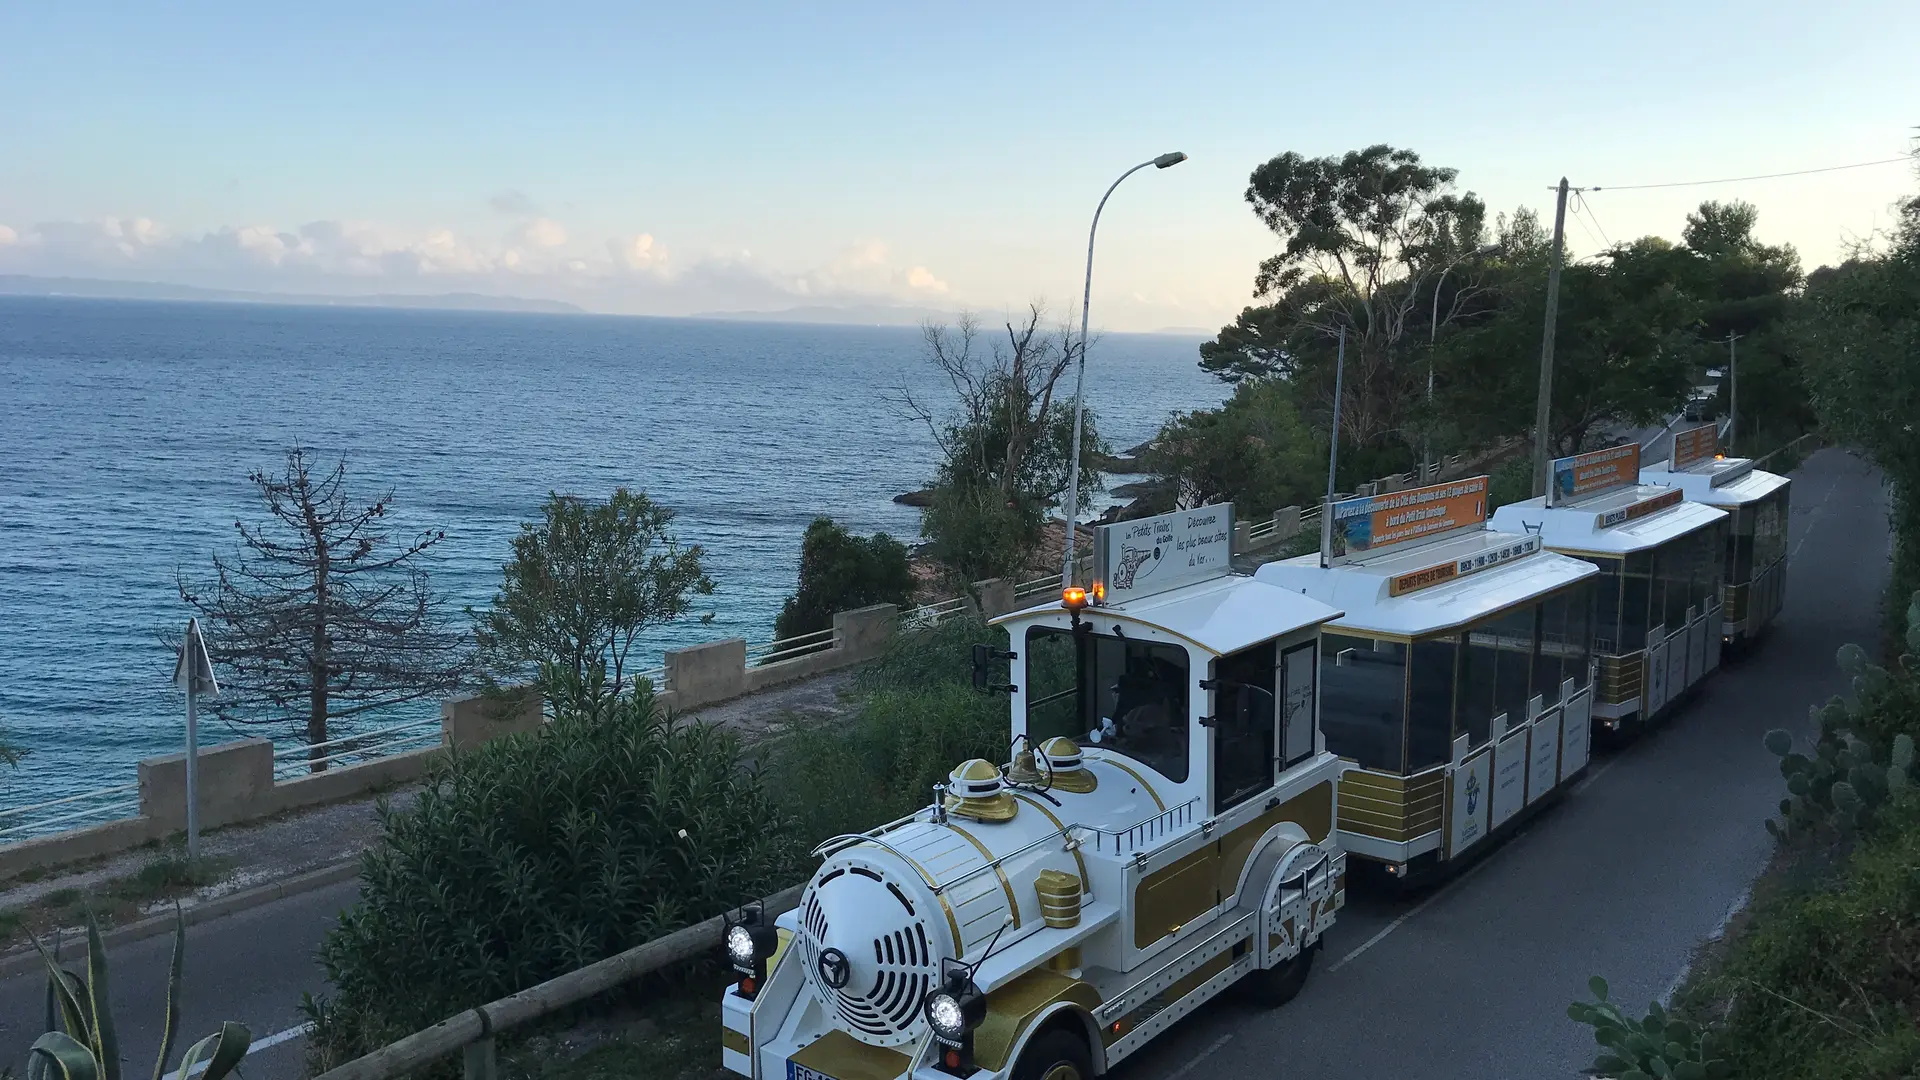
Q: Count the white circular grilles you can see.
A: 1